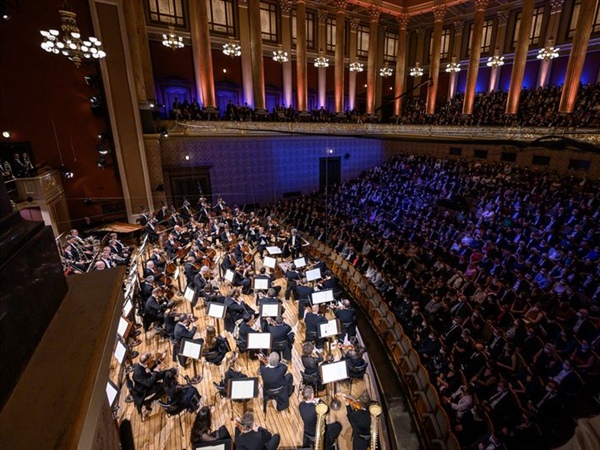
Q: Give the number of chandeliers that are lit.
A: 11